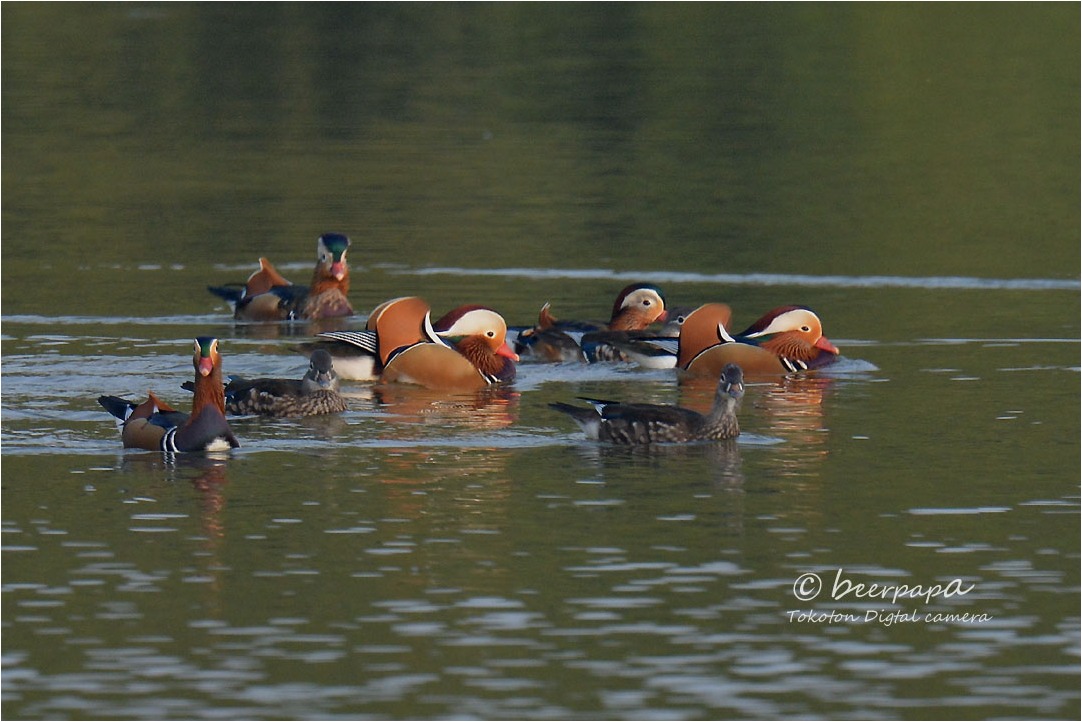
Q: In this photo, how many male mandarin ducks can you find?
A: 5